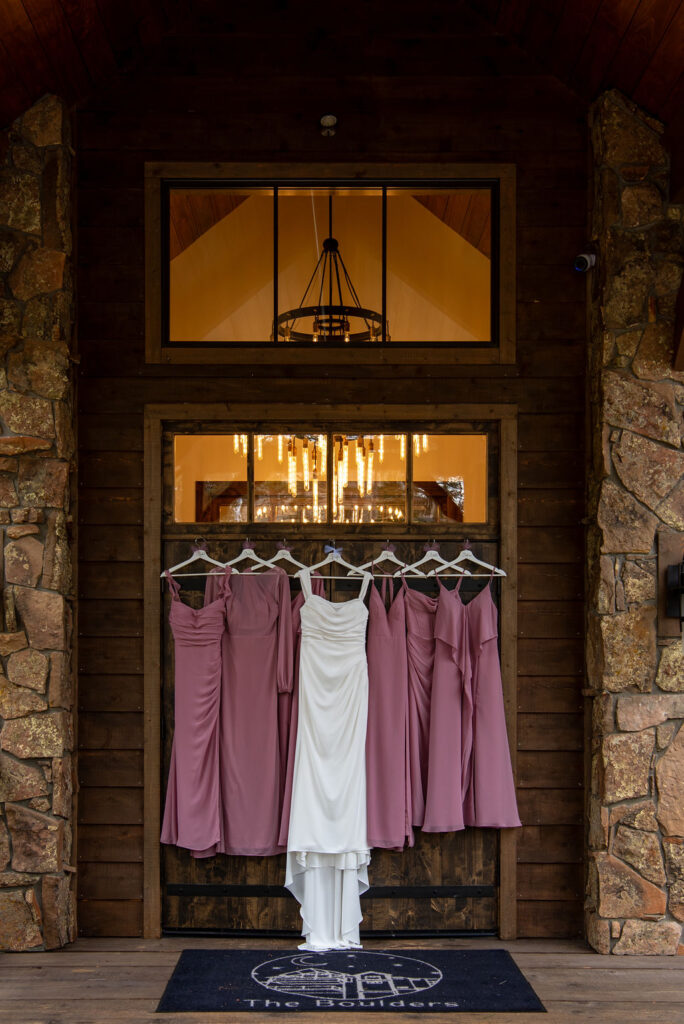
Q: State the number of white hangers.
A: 7